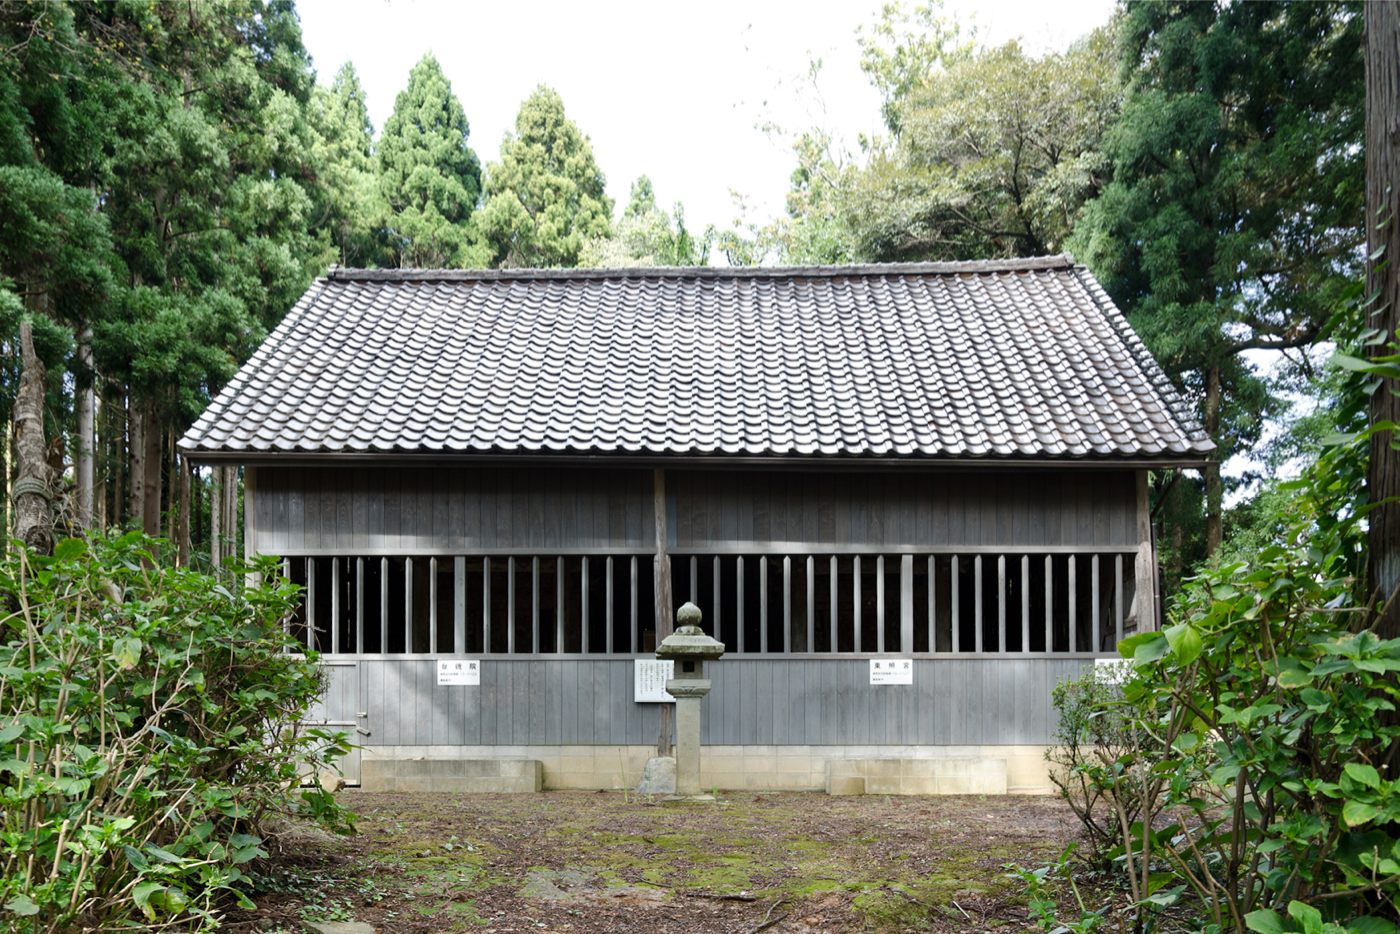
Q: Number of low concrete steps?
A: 2